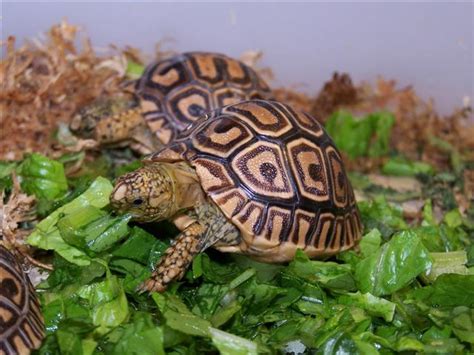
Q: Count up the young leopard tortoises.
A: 3